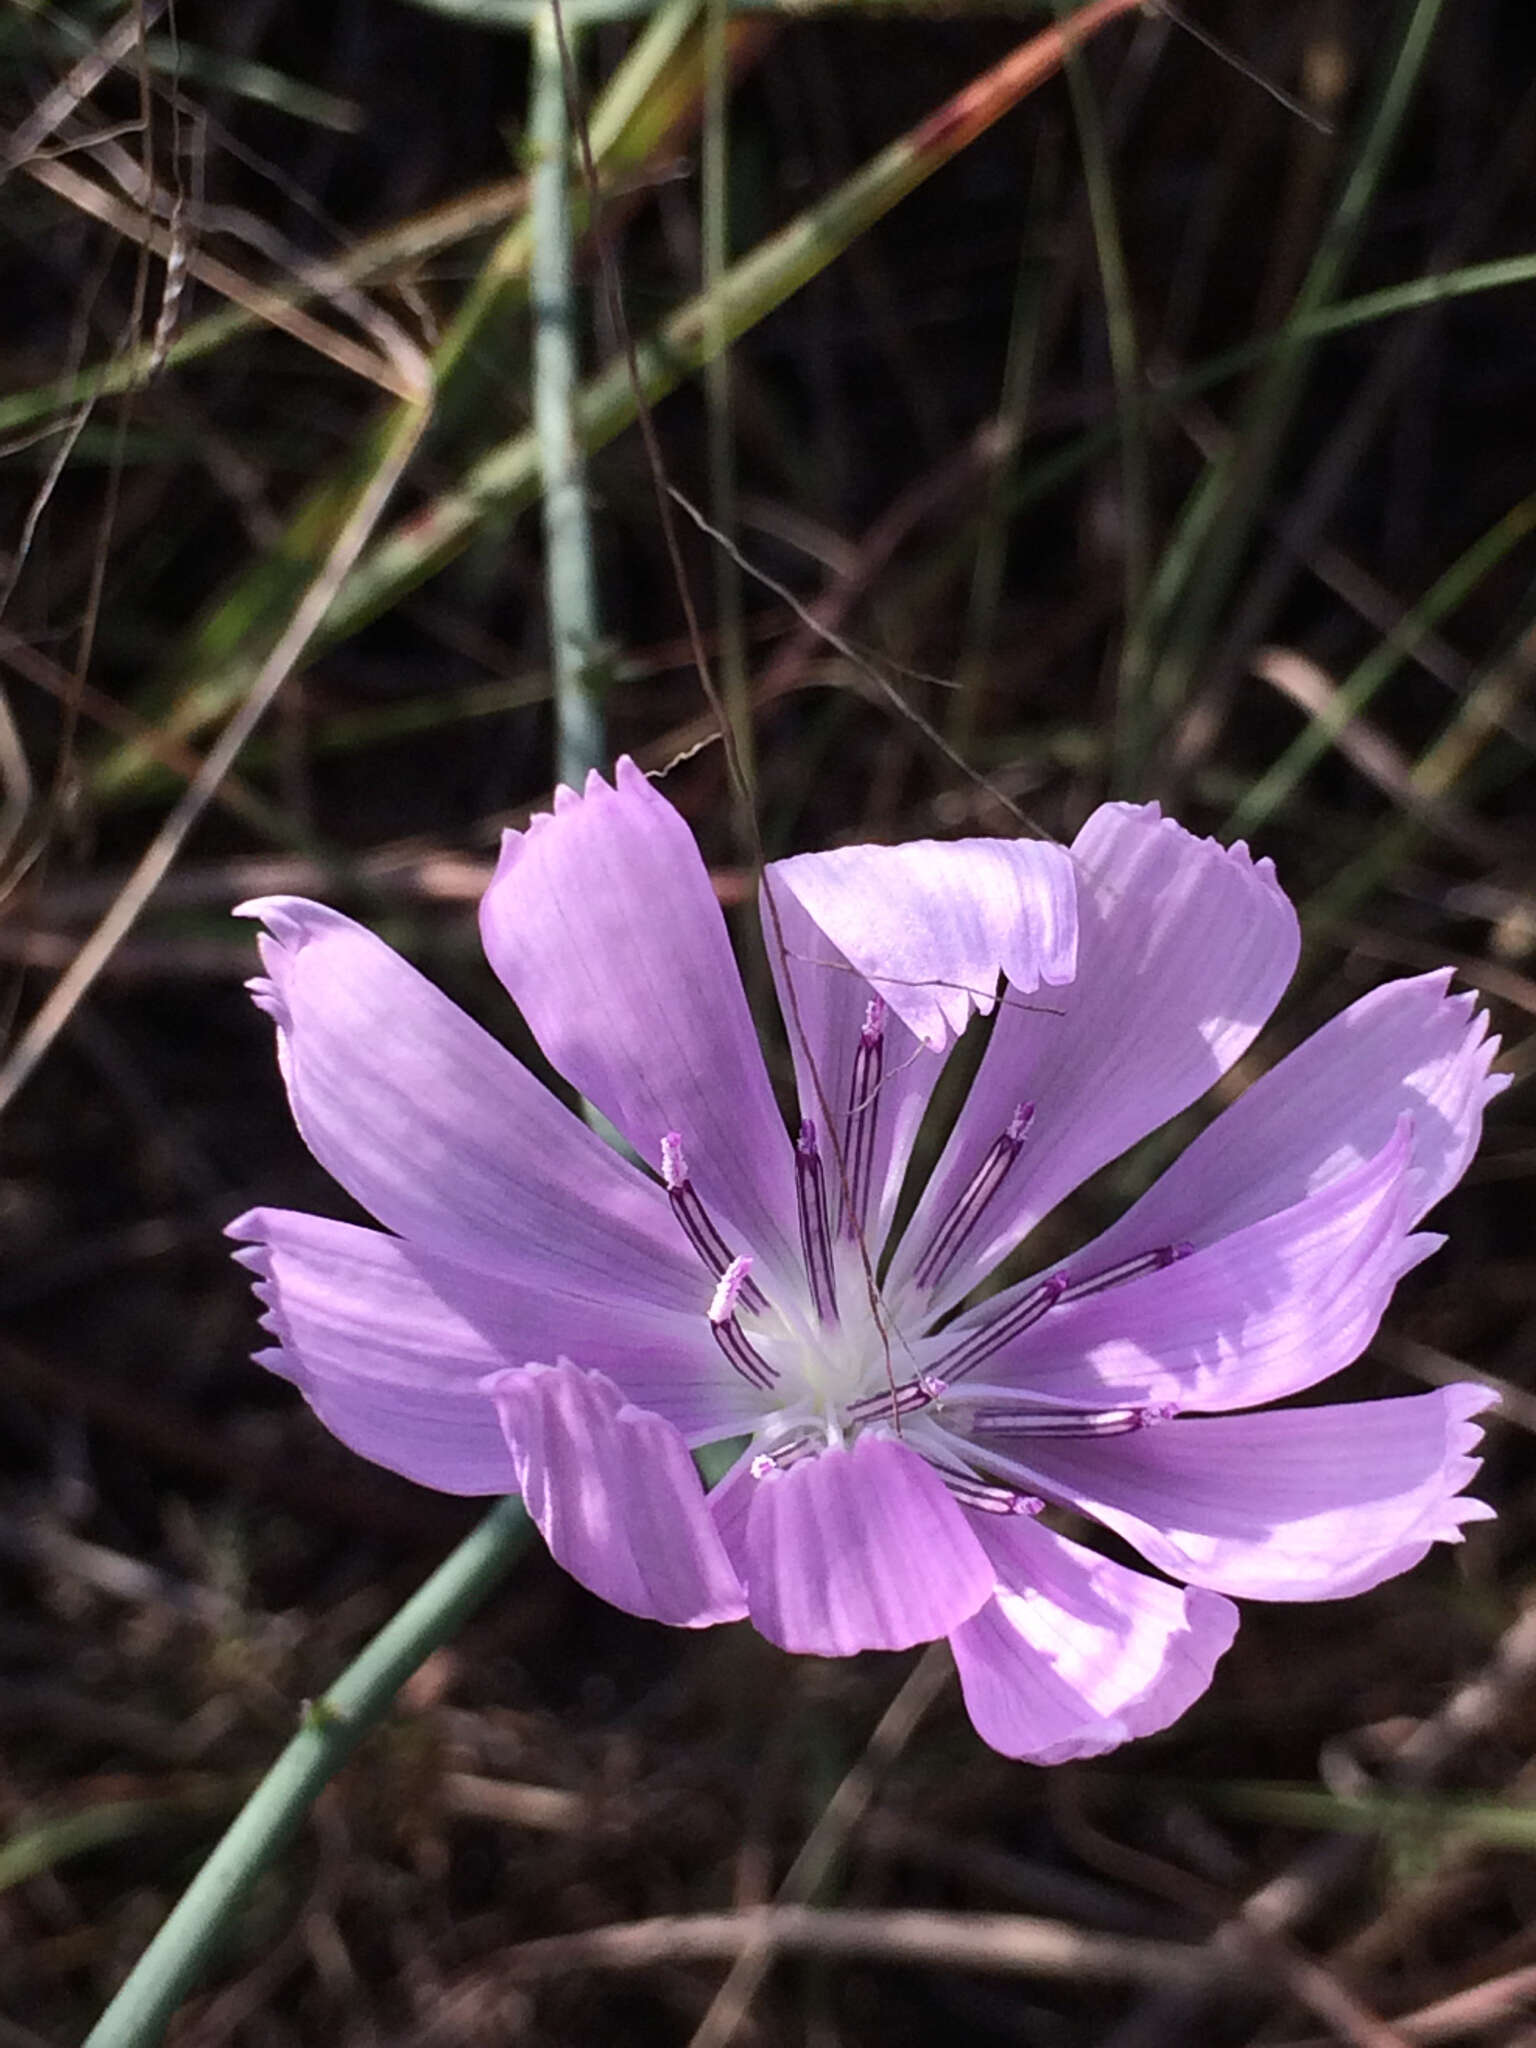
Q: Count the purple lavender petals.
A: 11